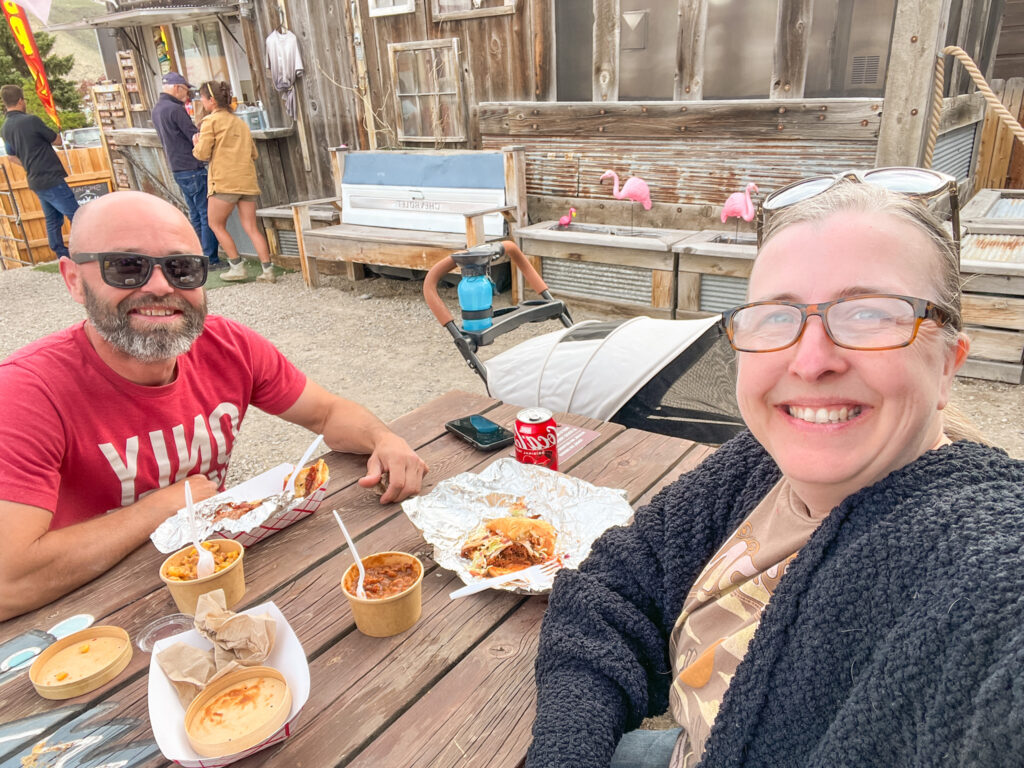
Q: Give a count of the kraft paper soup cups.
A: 2